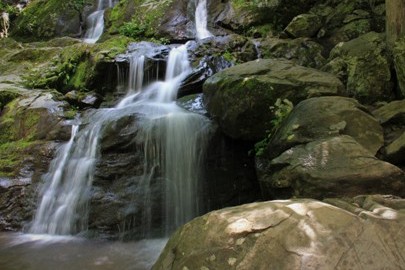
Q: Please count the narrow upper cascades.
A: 2